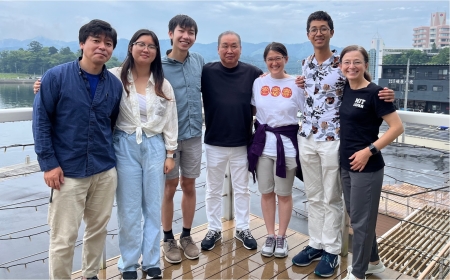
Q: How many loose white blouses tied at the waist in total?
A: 1